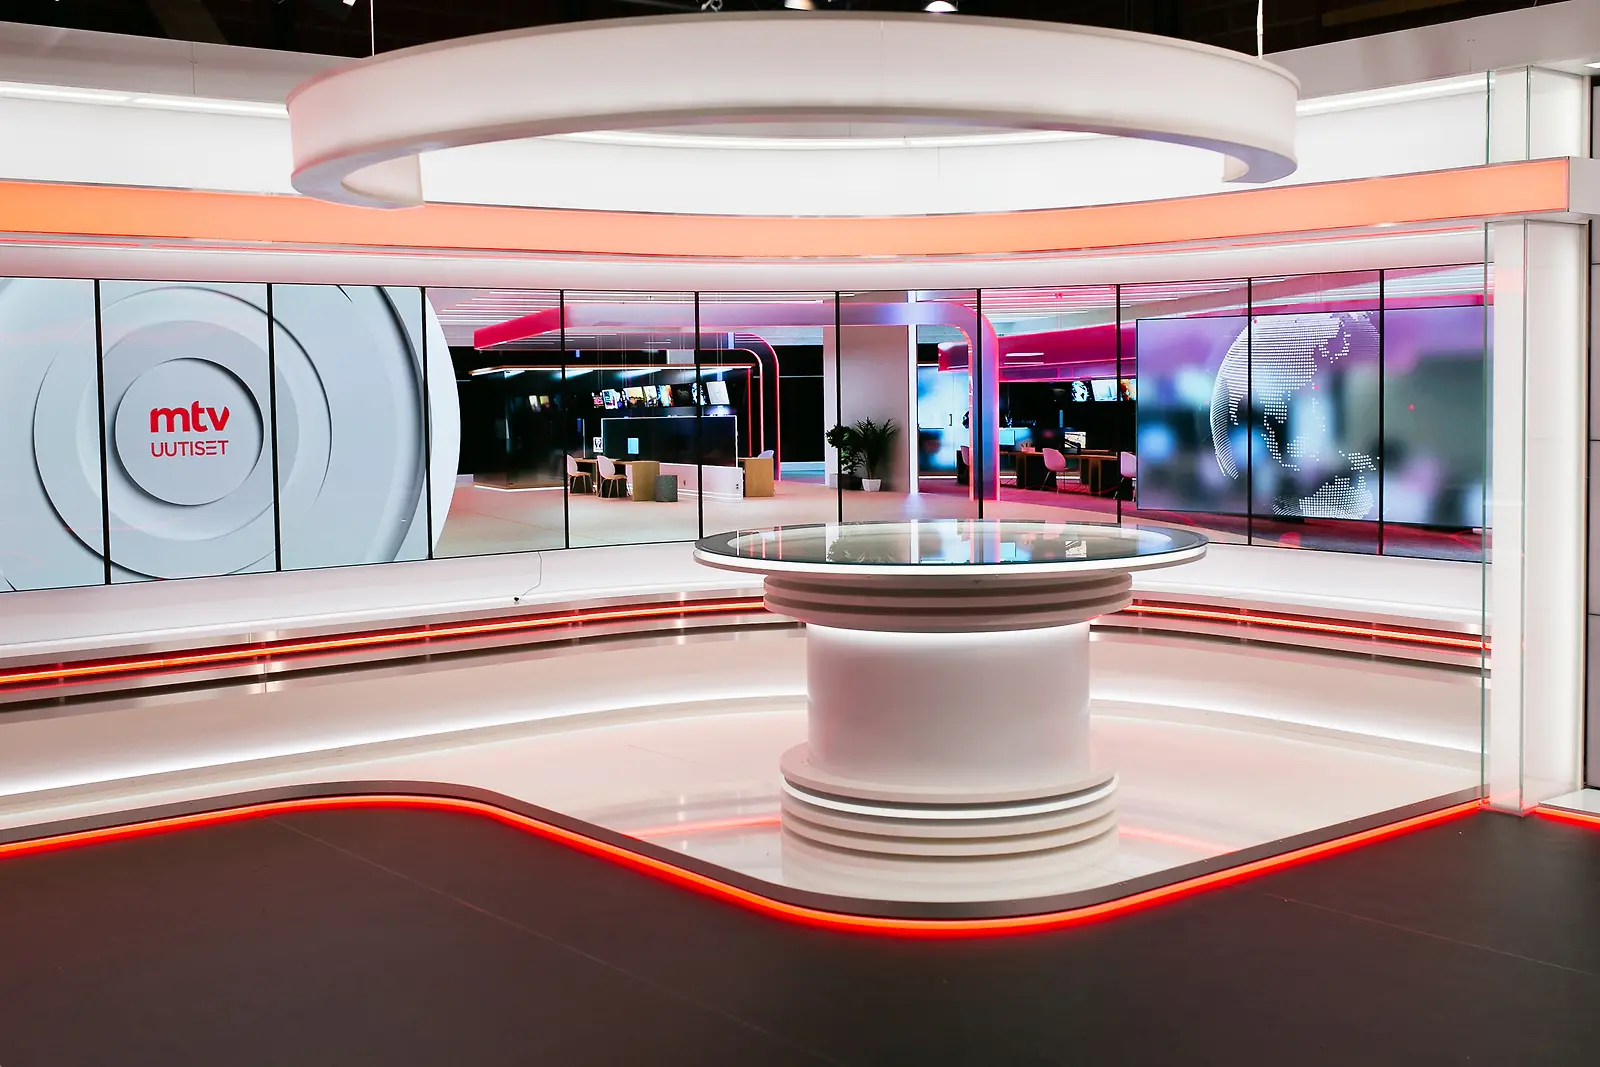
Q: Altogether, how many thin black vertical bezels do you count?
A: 10